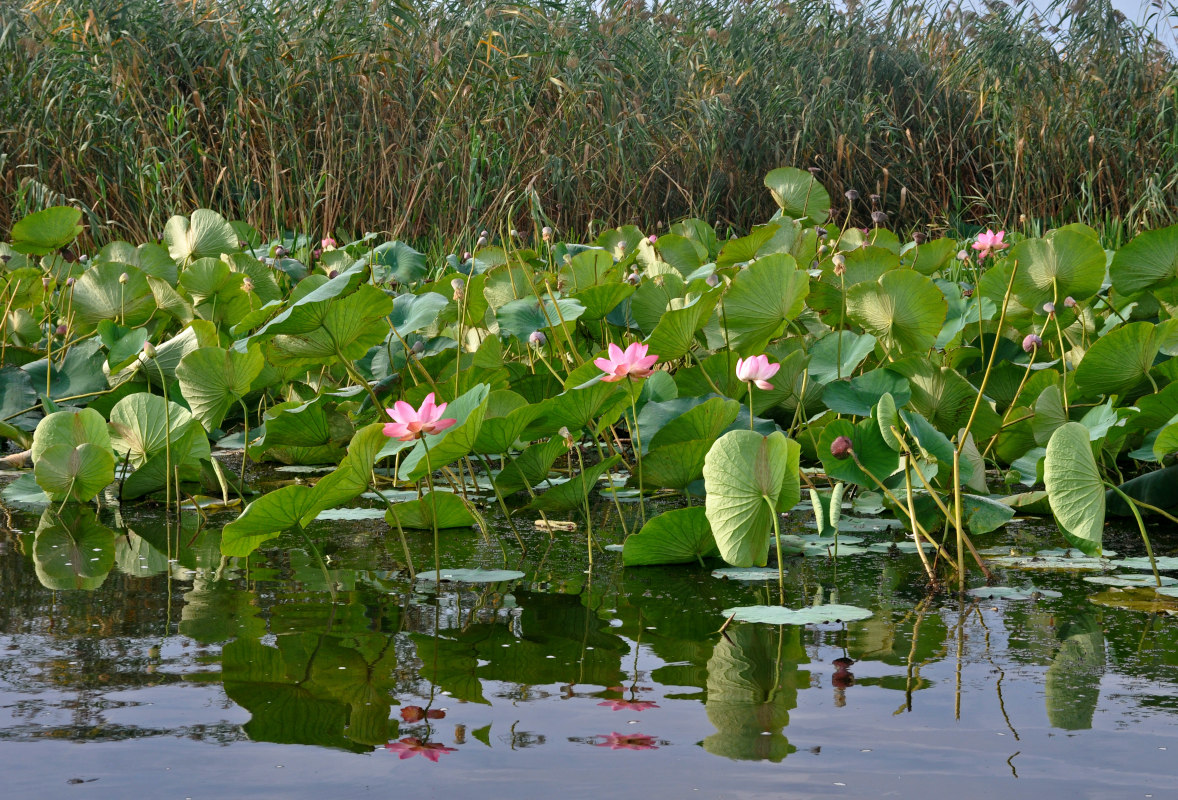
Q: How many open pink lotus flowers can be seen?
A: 4